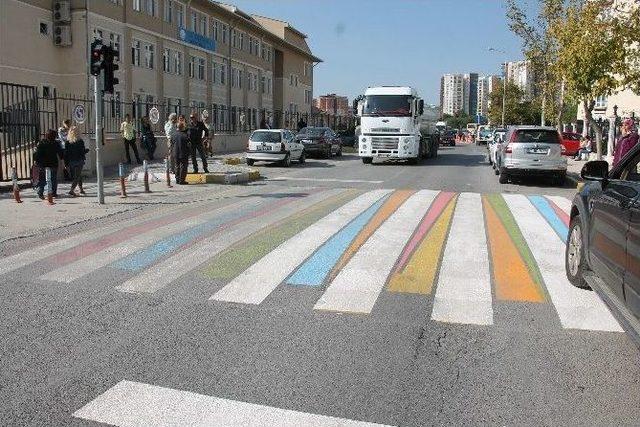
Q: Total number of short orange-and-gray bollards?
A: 5